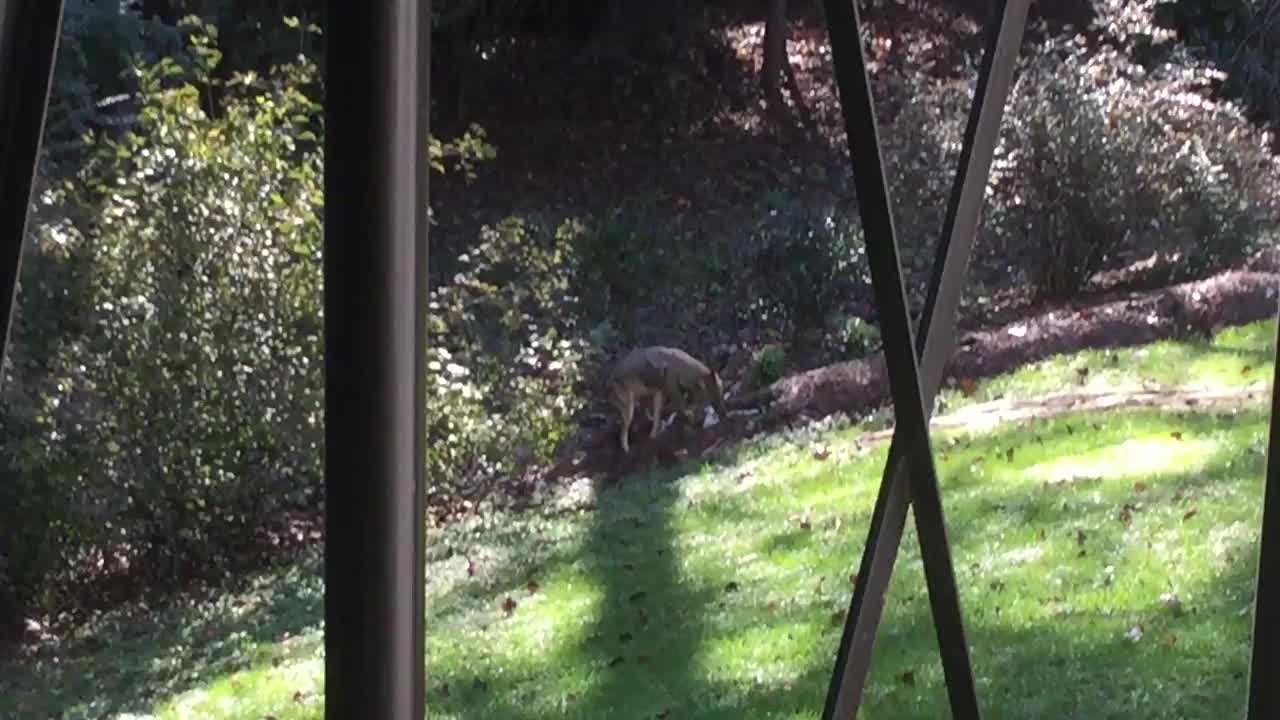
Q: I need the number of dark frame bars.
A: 5